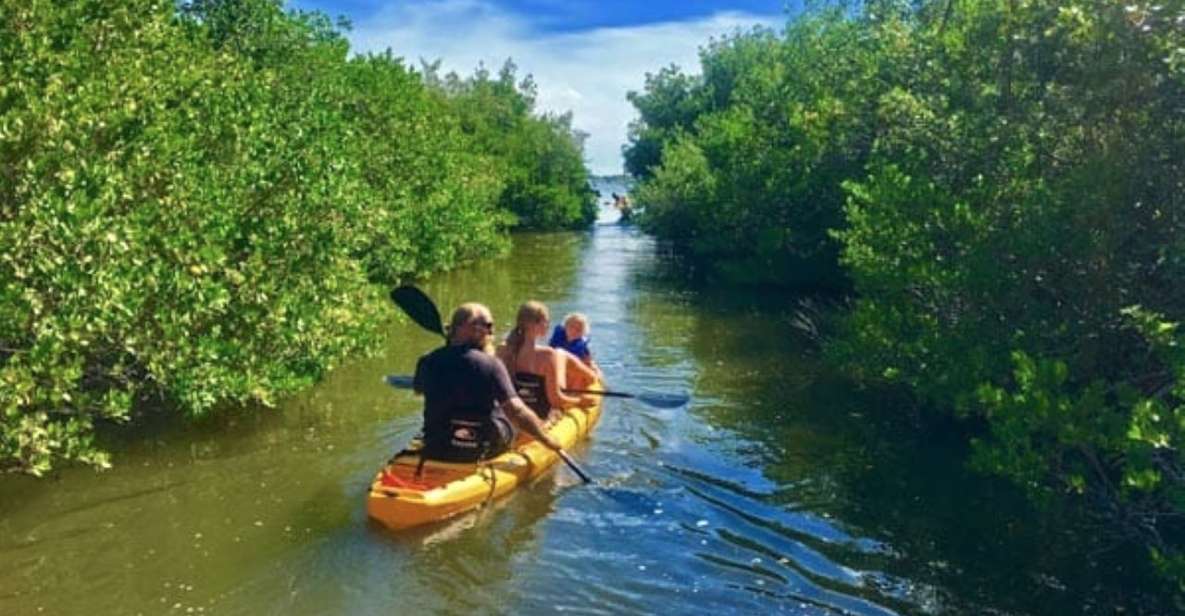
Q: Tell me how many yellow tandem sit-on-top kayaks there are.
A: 1